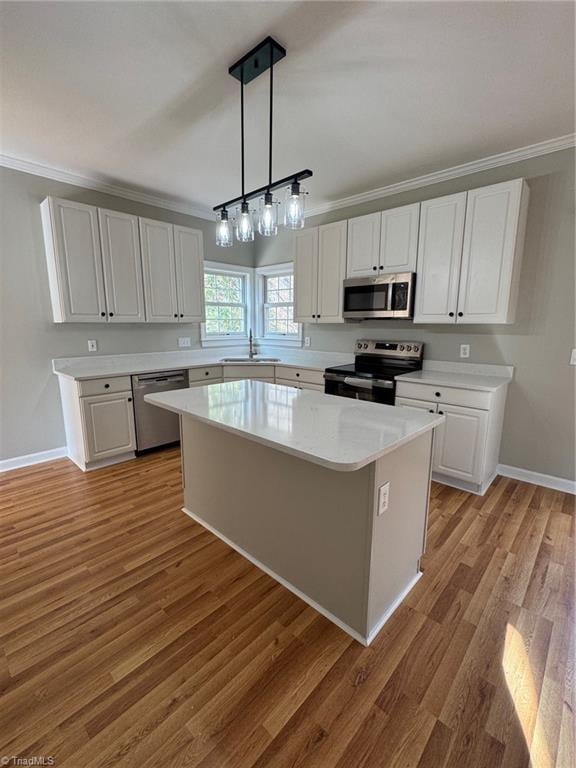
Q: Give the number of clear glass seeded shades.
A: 4